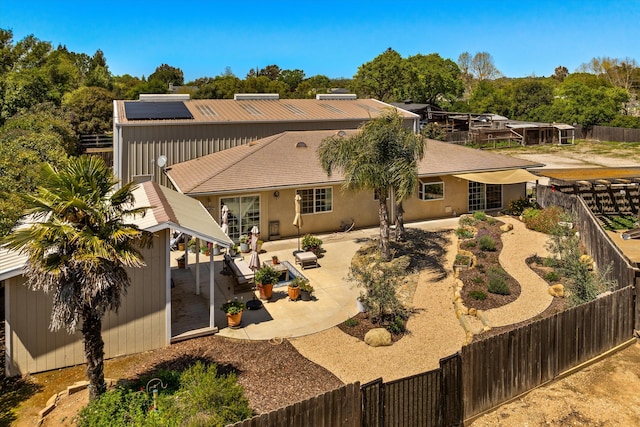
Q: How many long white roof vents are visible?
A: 3